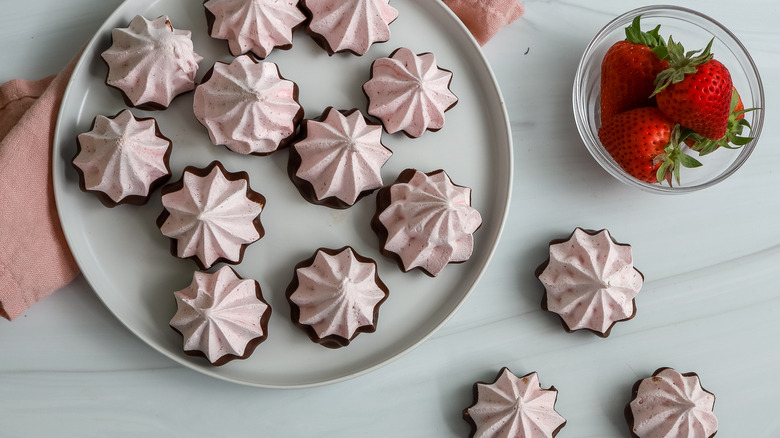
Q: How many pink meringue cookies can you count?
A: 14